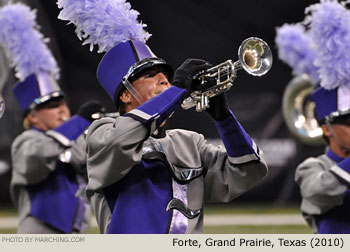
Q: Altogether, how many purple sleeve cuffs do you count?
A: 4